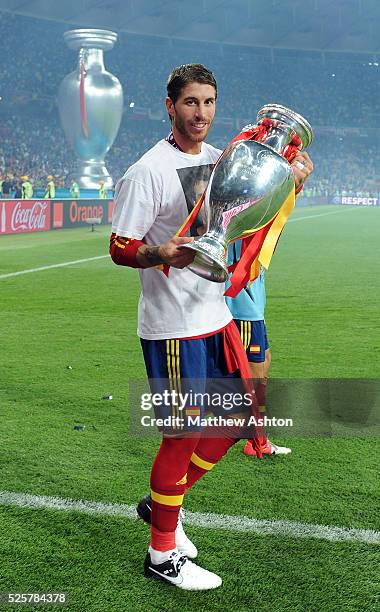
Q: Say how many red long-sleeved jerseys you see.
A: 1